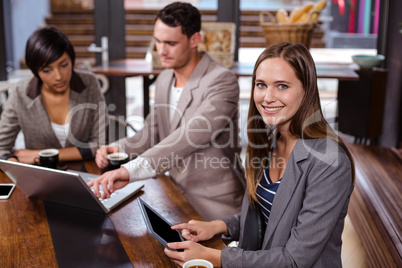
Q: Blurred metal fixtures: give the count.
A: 1